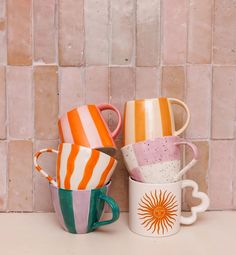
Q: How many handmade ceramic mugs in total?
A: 6